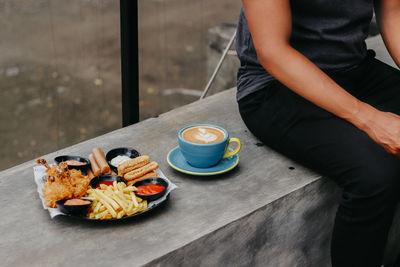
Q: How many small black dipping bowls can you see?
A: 5